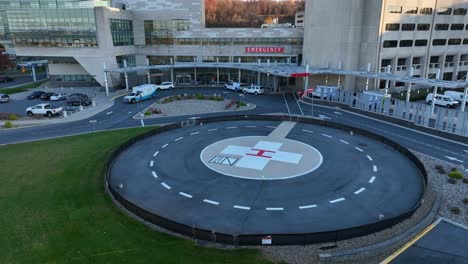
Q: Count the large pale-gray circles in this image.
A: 1